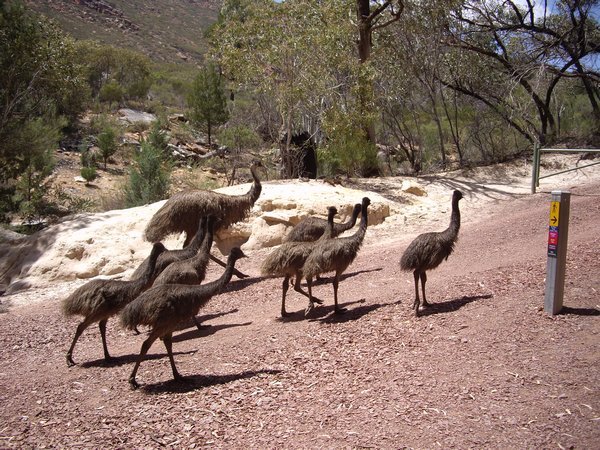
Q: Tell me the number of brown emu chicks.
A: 8